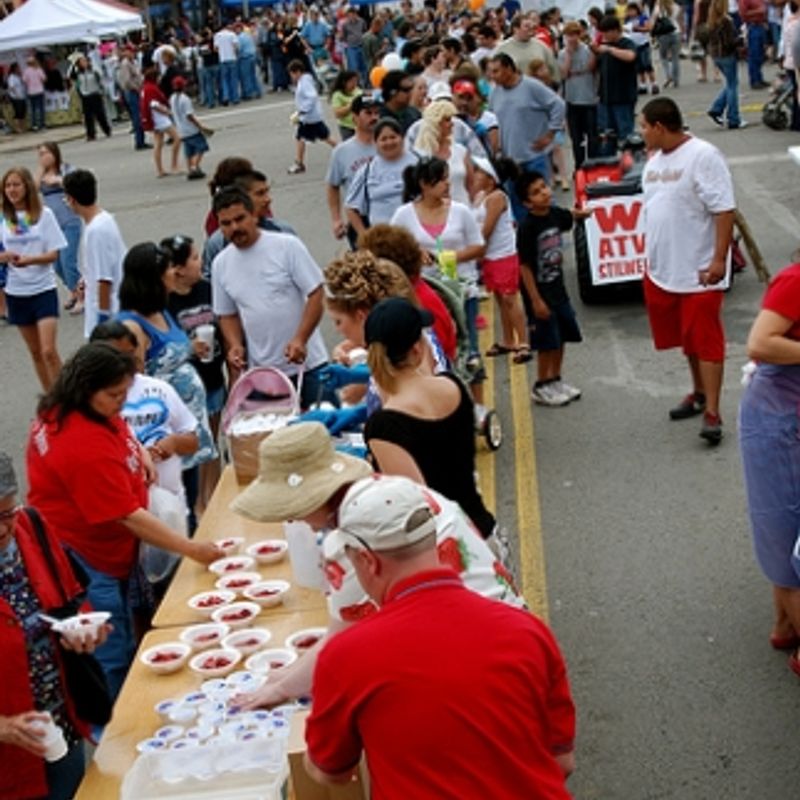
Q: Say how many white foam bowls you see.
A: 14